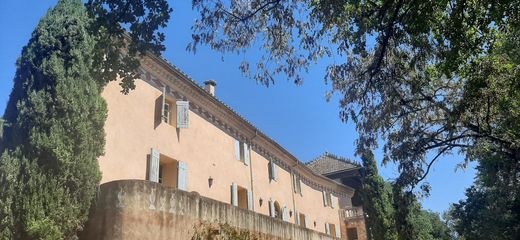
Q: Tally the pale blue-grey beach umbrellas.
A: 0